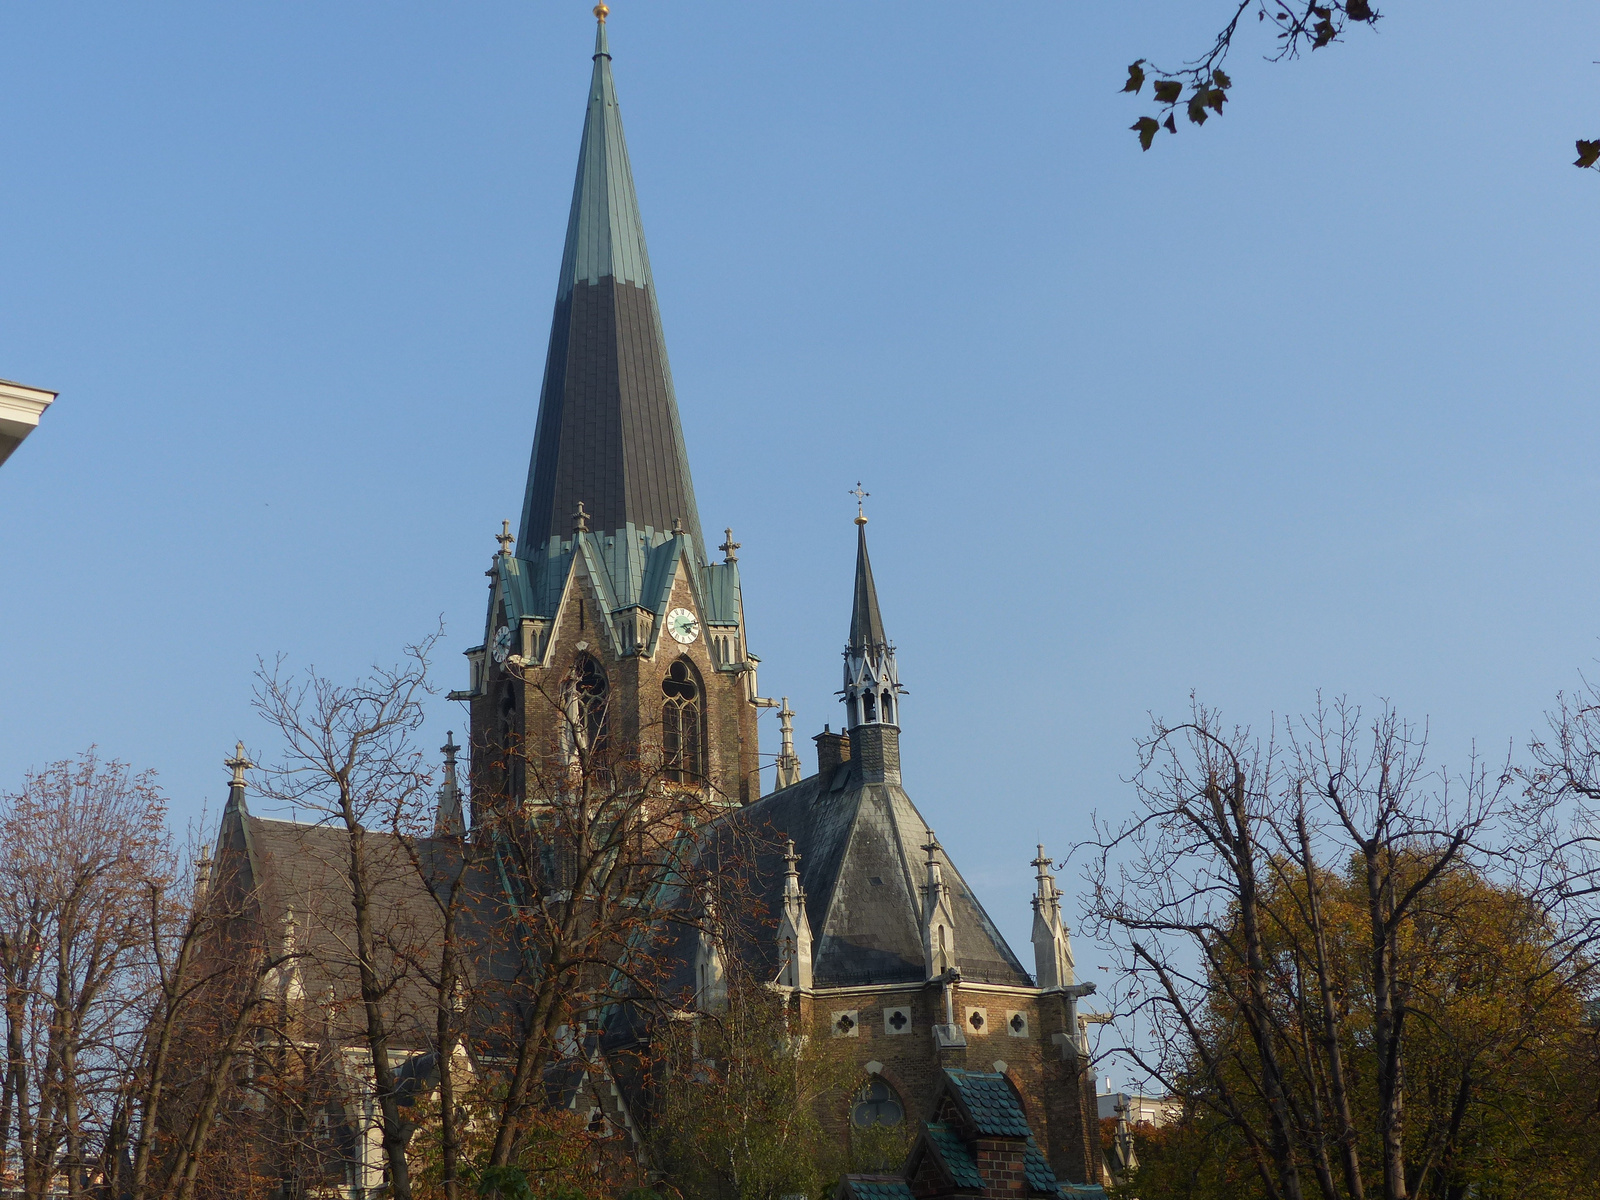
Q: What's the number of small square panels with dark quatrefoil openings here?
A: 4